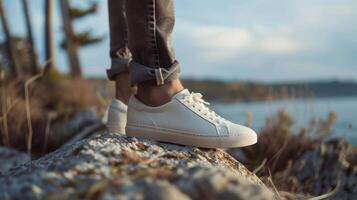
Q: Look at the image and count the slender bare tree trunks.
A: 4